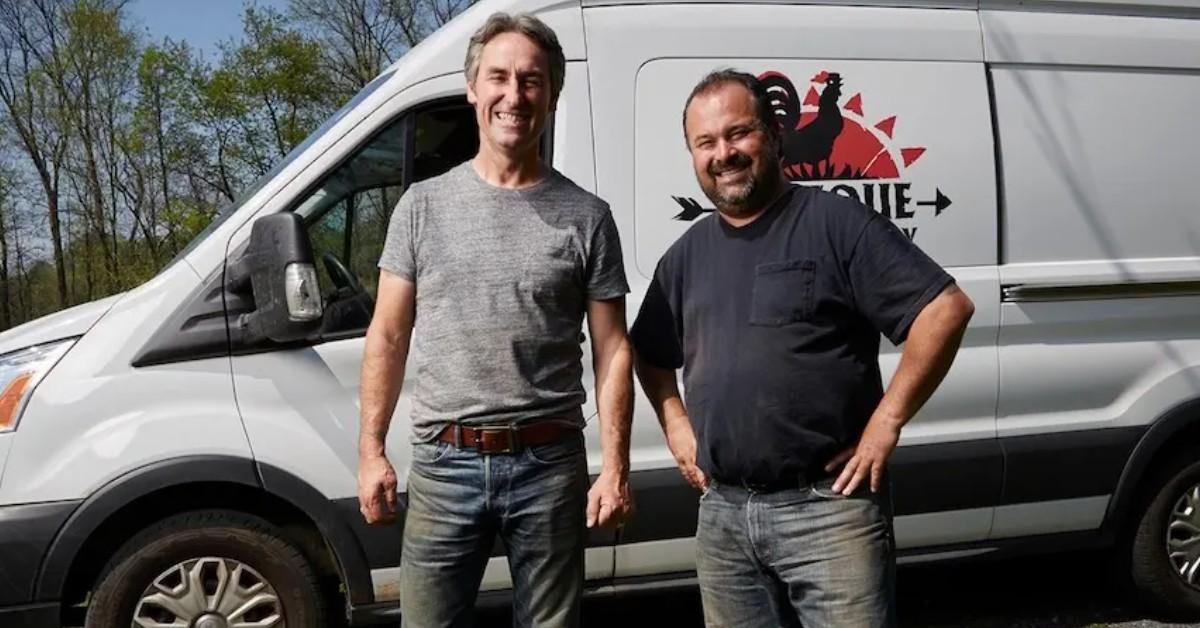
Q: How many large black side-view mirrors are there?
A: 1